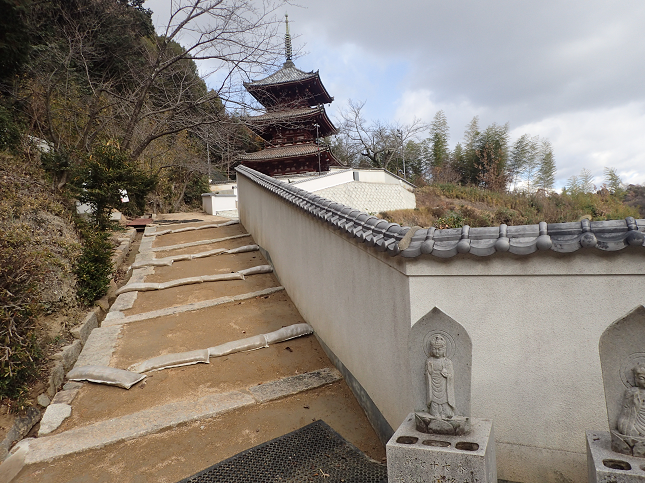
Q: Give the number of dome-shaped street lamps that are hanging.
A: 0